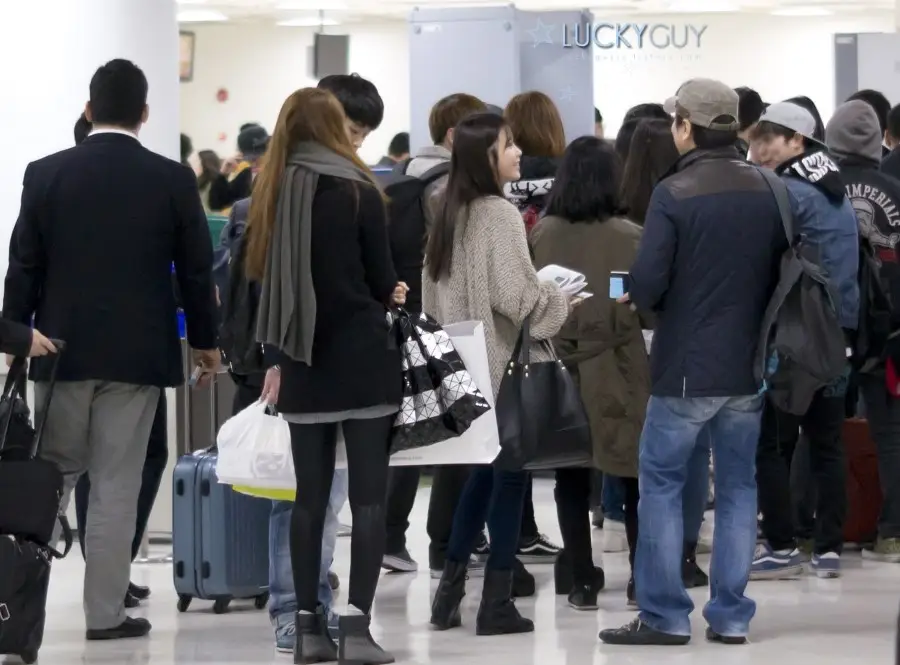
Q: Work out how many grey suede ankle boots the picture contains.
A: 2